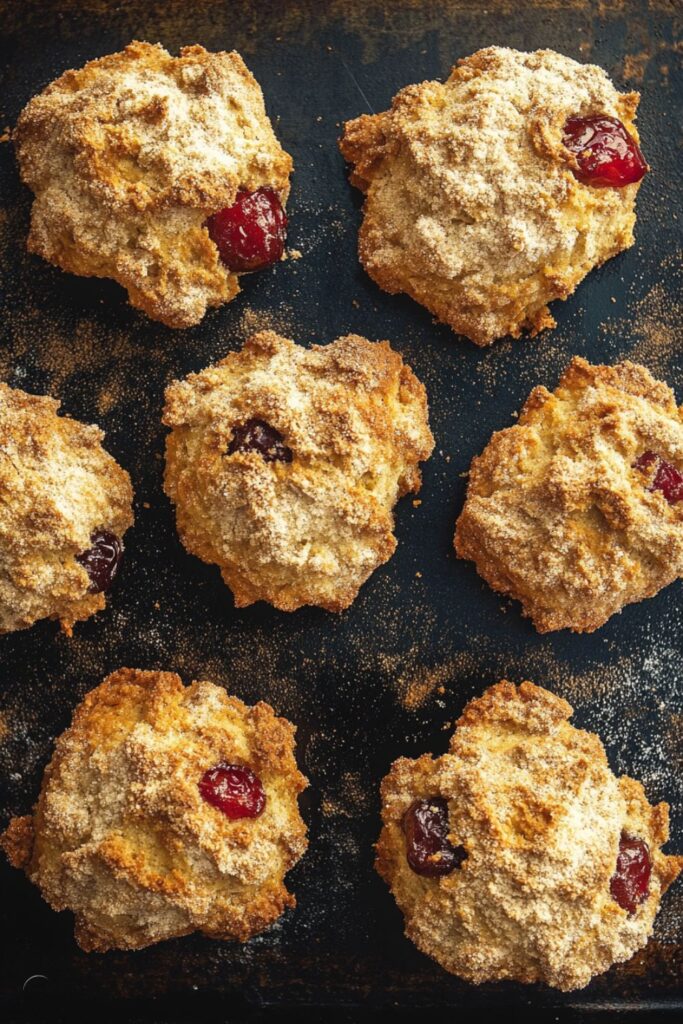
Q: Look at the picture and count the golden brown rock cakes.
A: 7